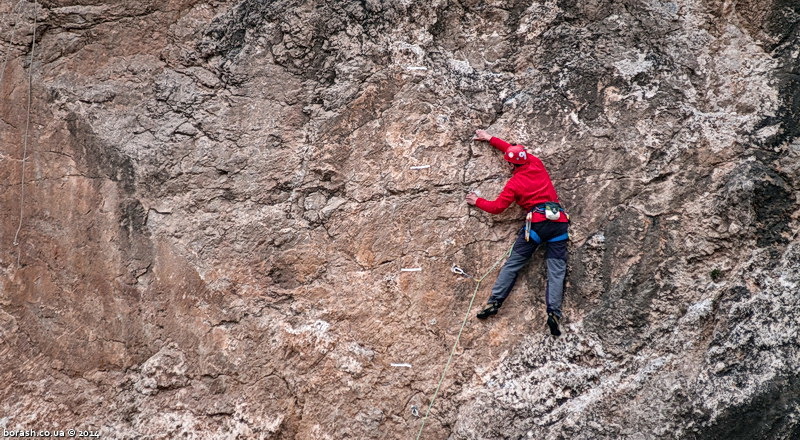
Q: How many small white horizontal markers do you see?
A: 4